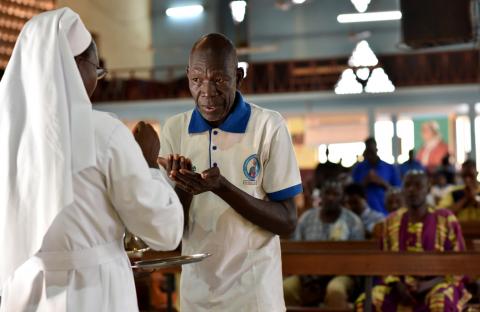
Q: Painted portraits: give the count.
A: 1